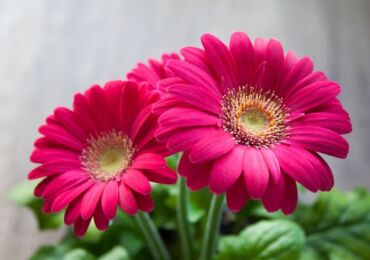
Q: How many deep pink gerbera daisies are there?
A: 3